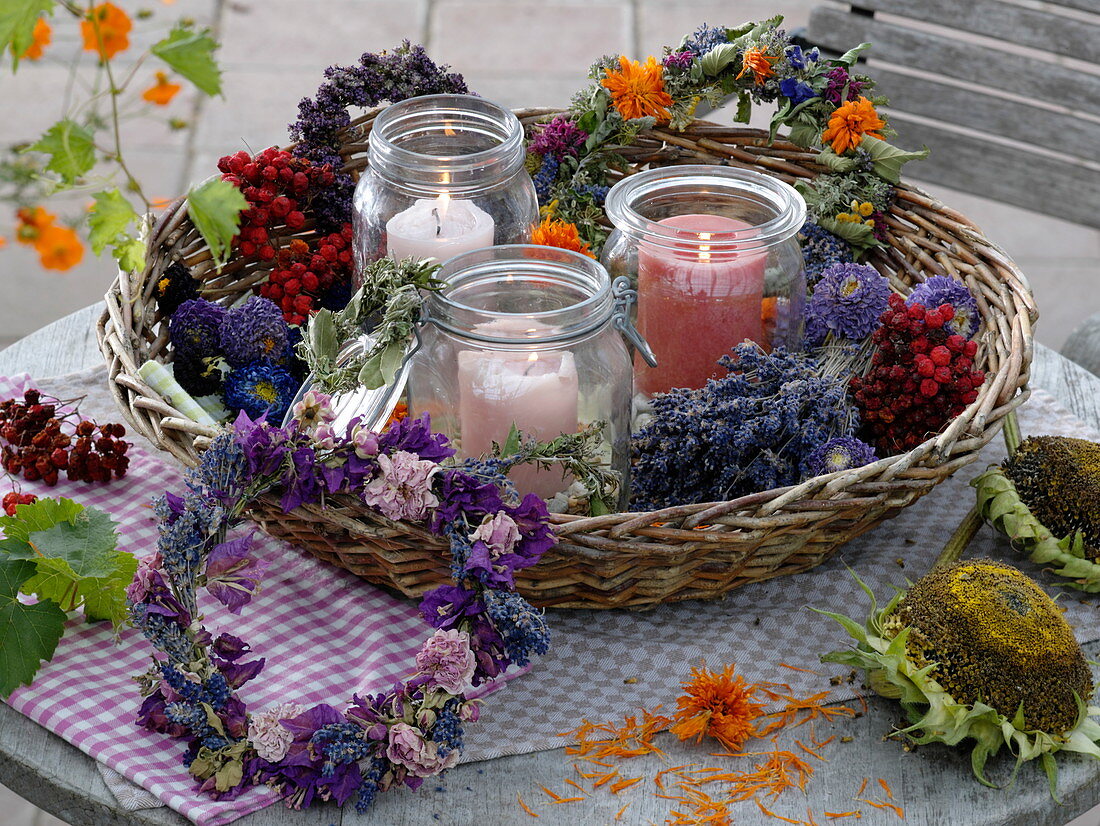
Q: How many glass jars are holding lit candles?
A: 3